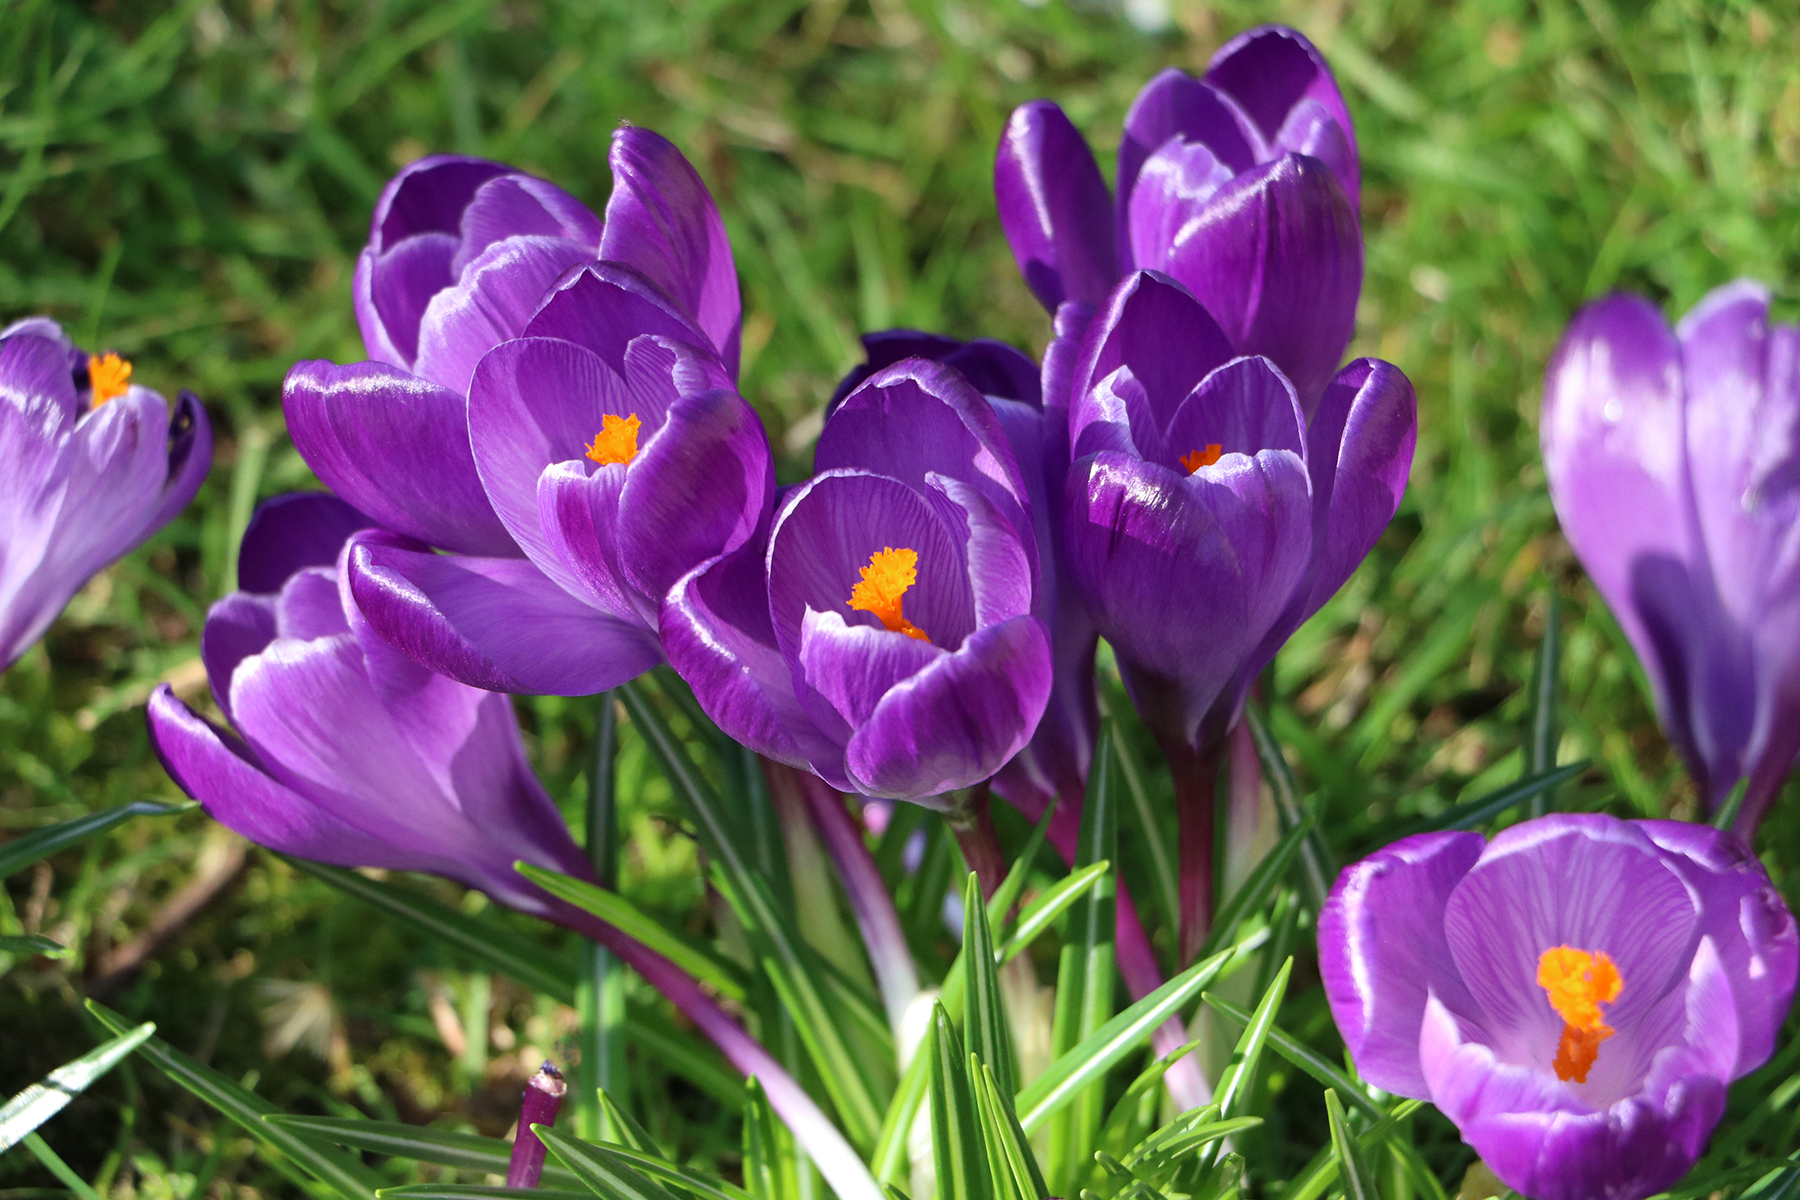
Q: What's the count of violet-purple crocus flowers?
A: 10